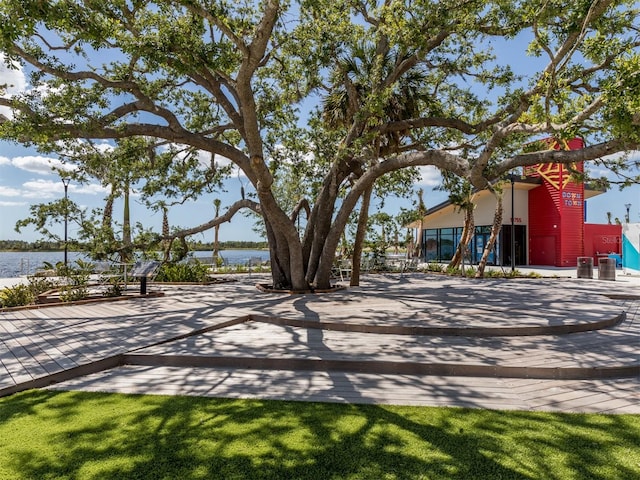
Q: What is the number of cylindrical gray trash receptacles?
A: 2